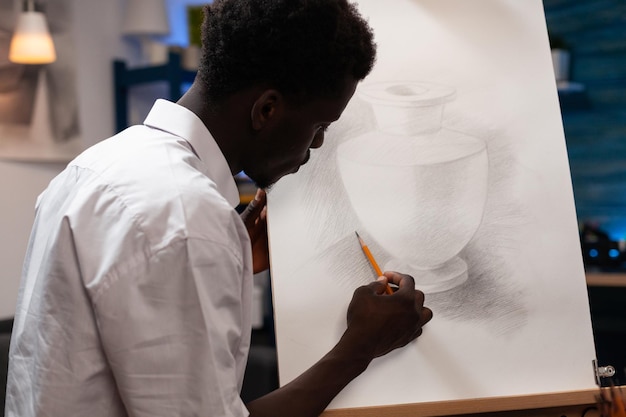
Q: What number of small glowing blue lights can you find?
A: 2